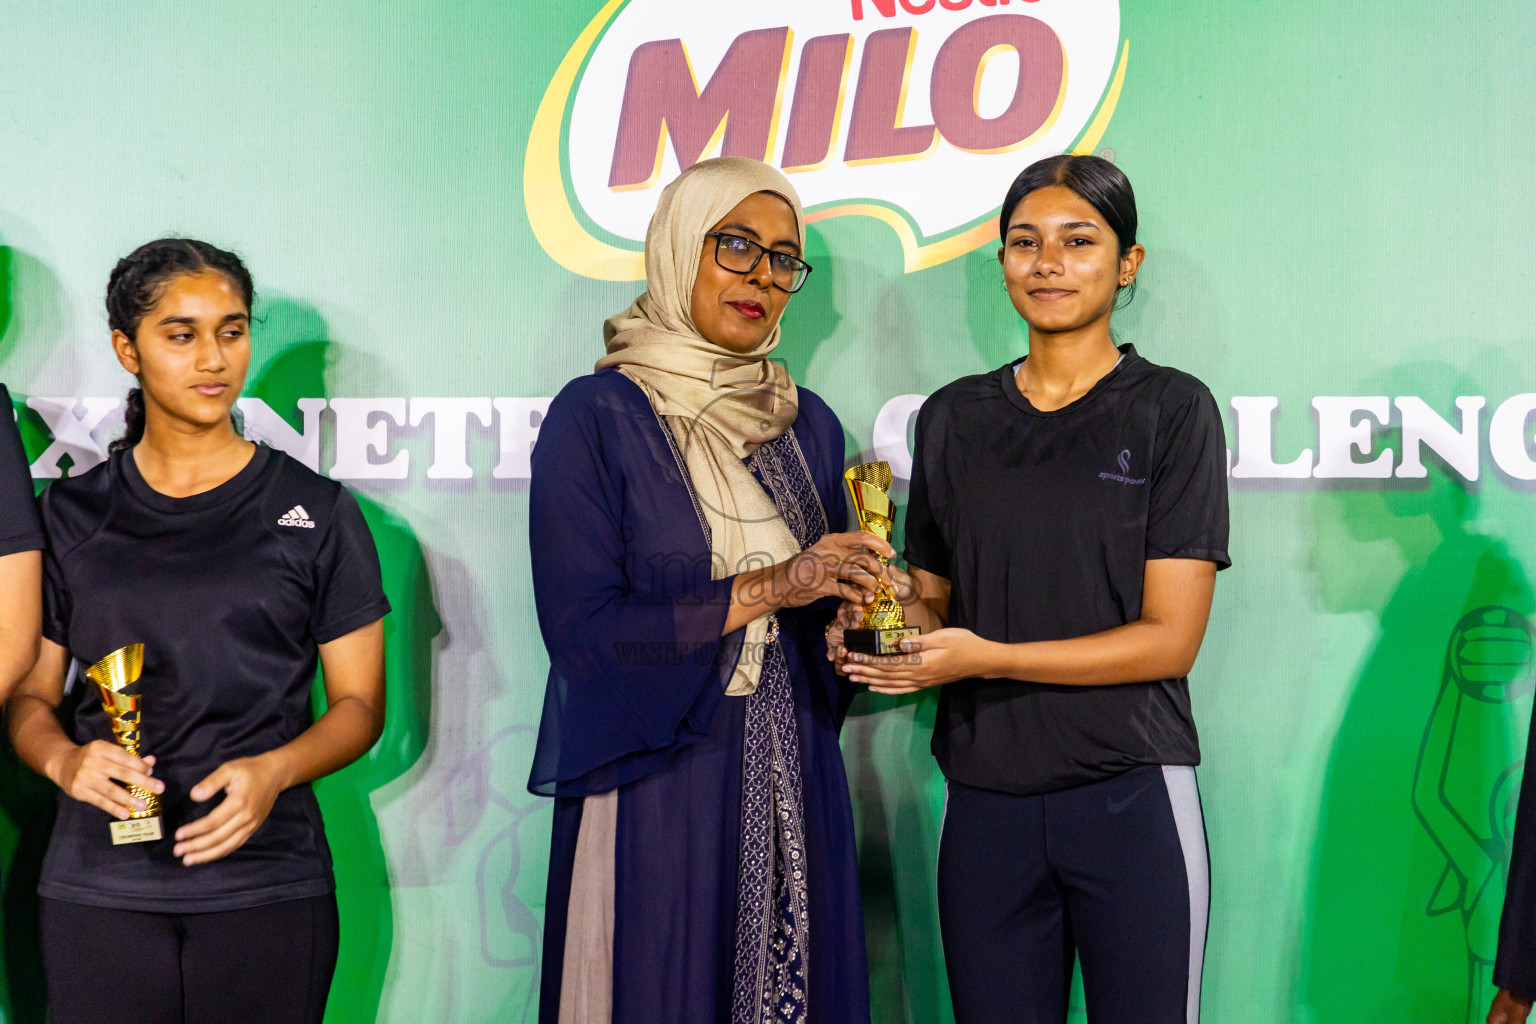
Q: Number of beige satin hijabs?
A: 1